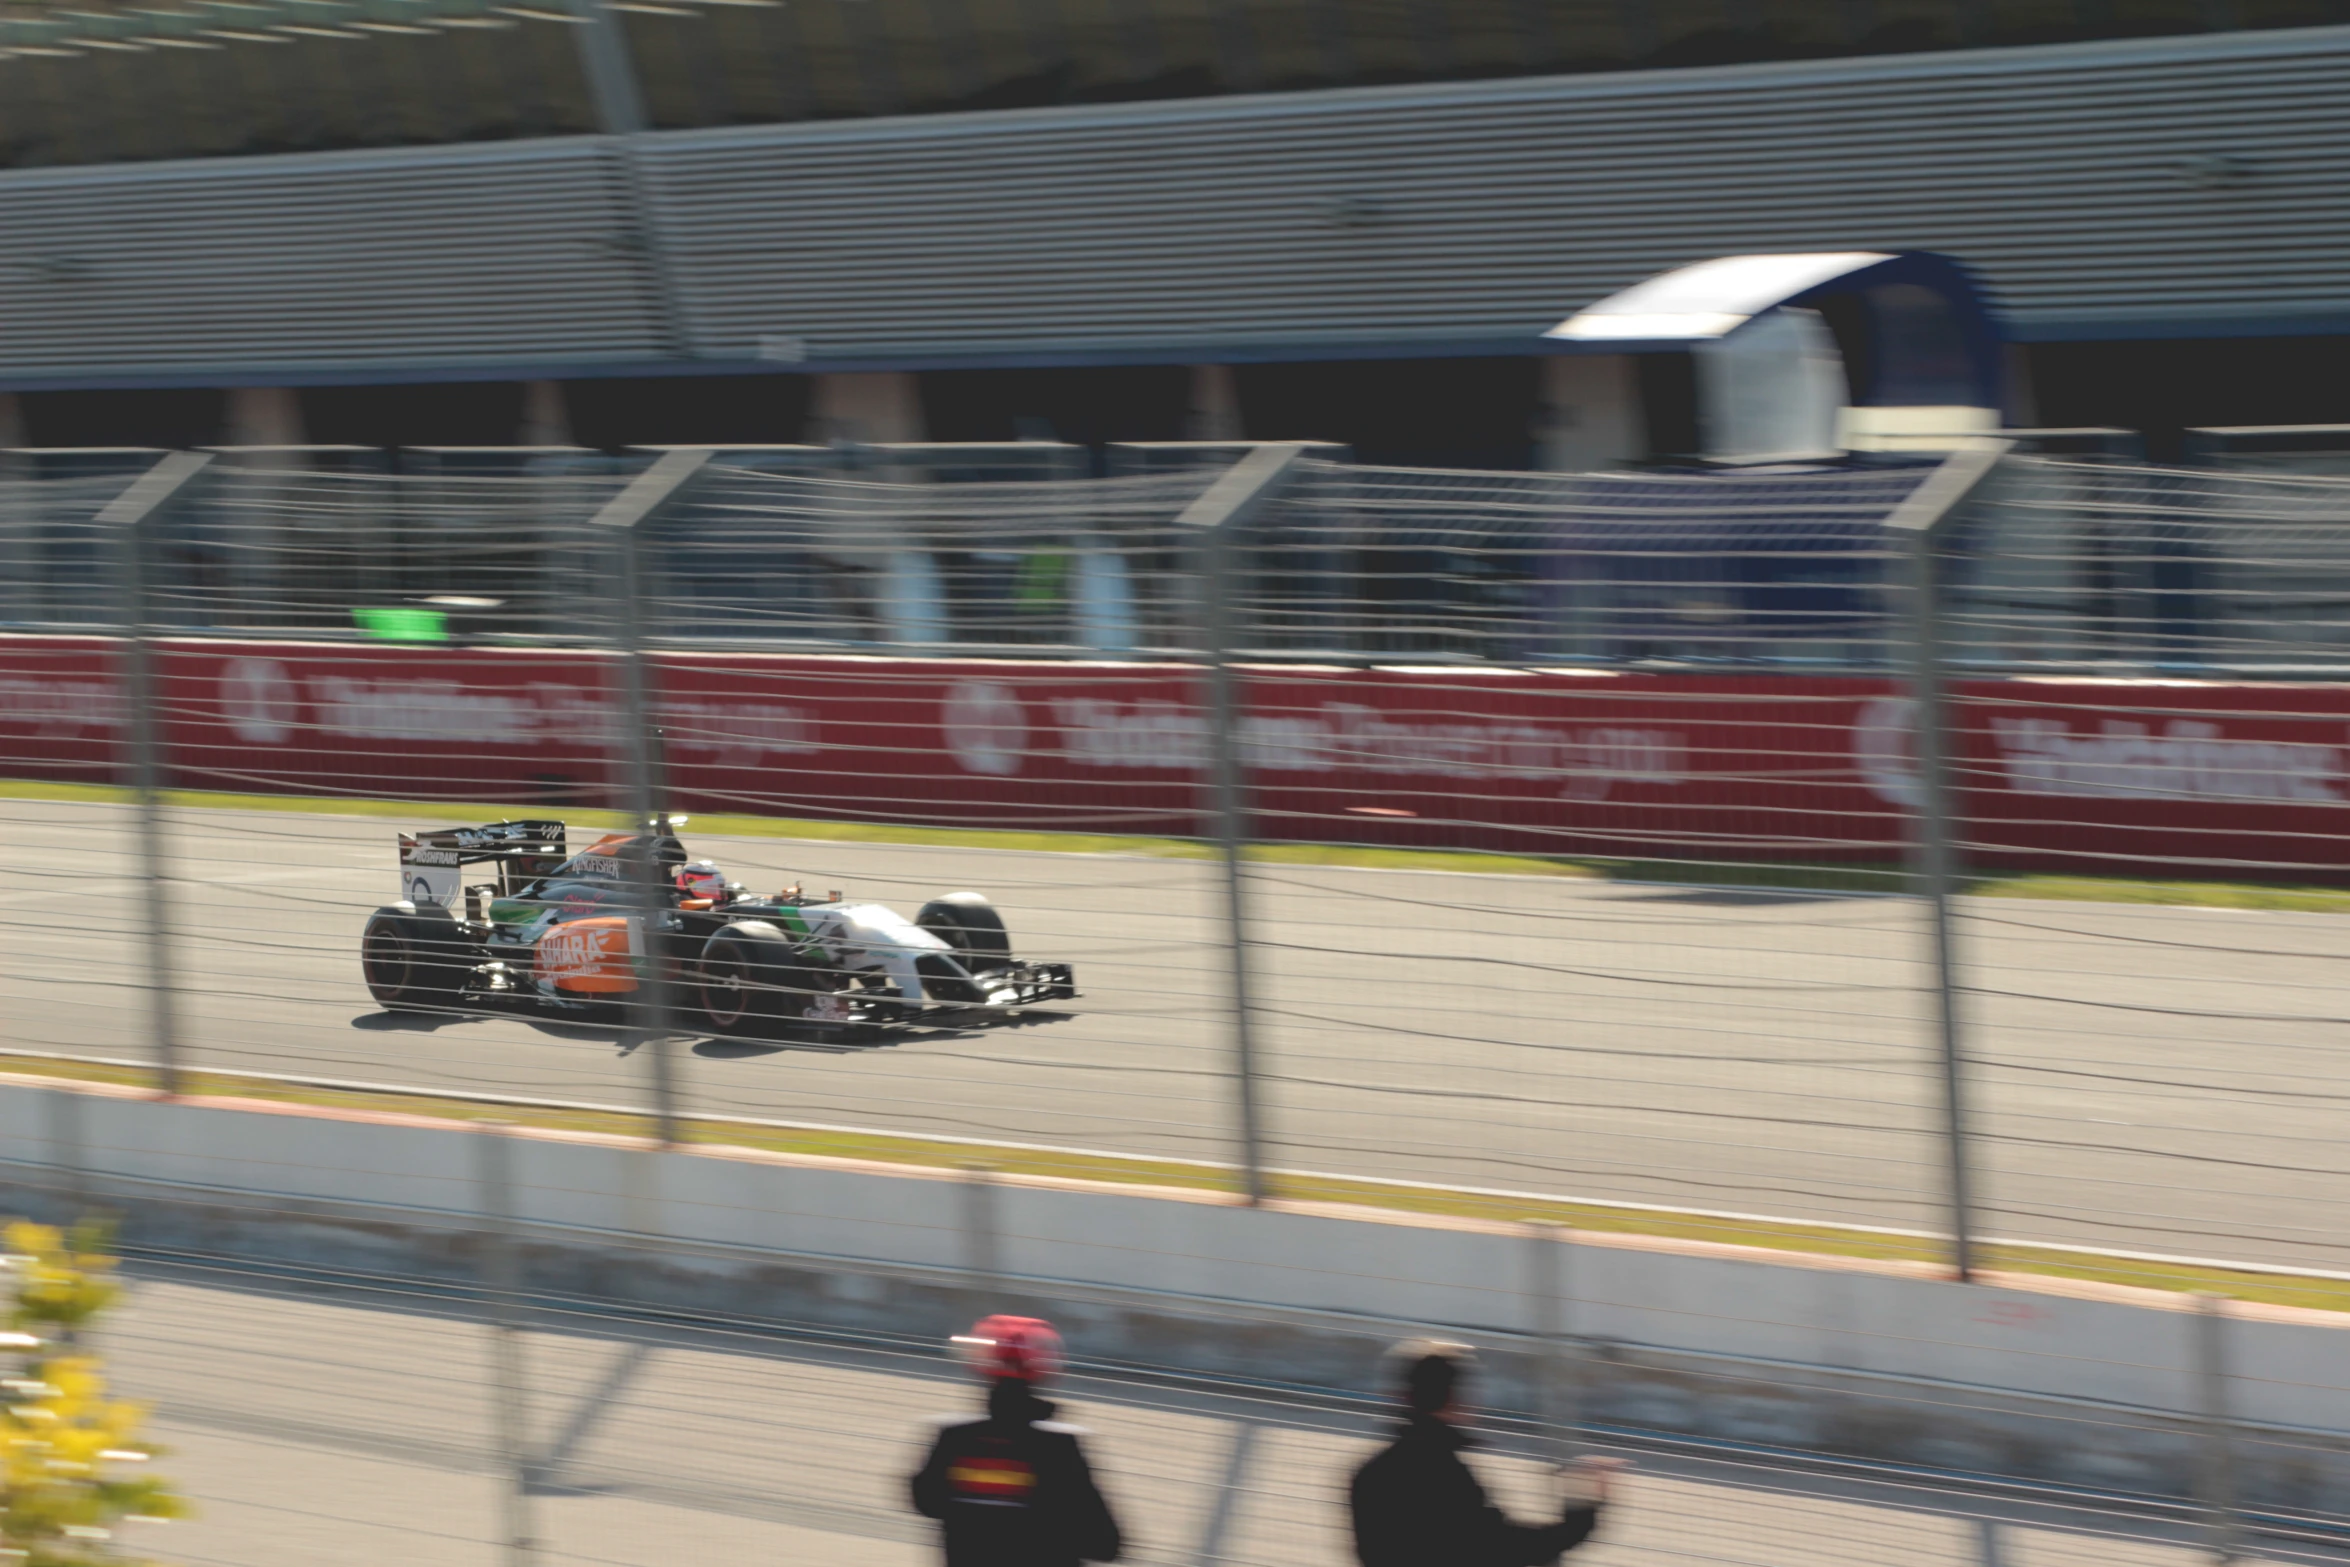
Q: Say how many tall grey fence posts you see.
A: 4